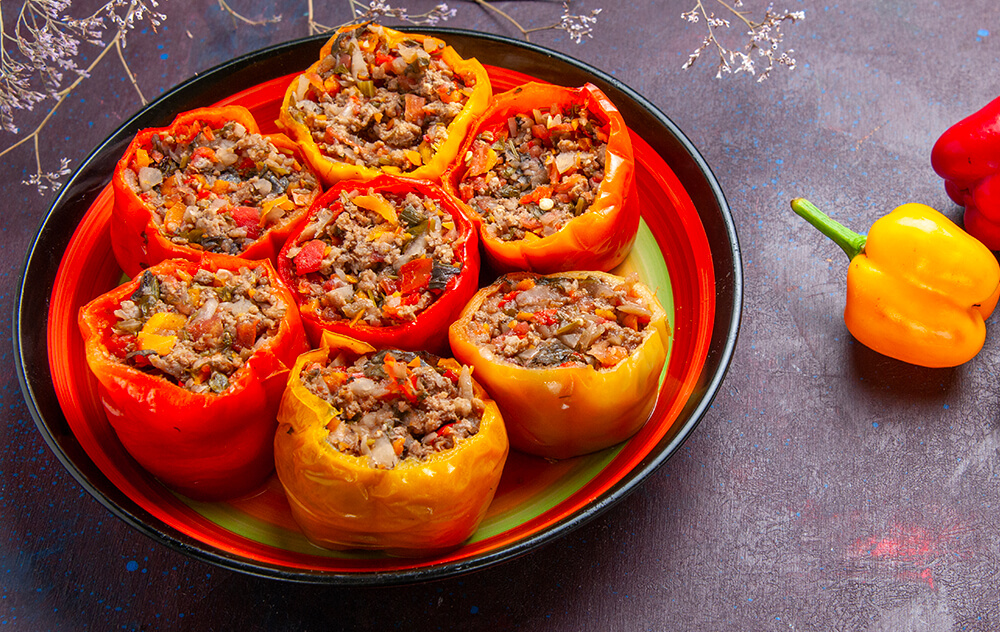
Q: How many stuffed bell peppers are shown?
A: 7